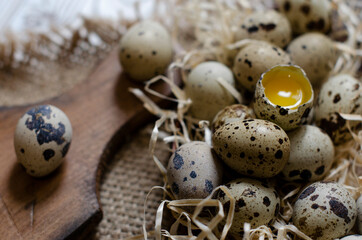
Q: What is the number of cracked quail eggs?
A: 1